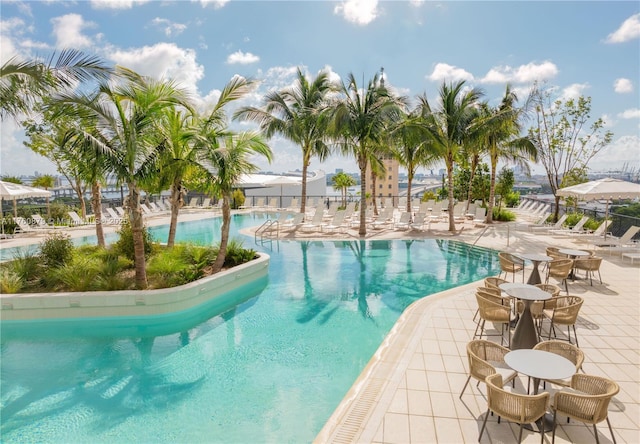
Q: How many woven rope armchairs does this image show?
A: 15